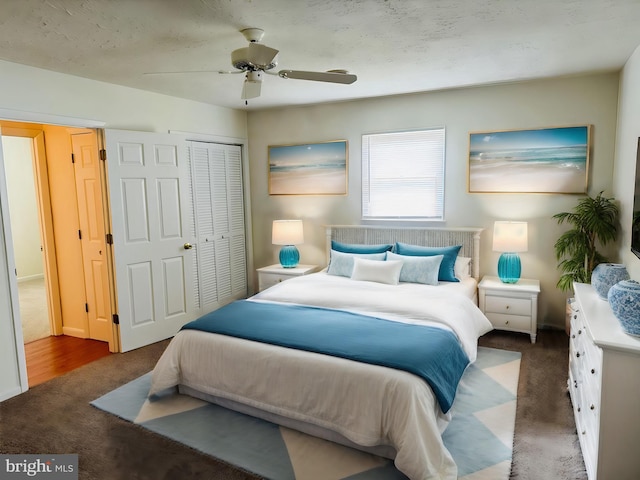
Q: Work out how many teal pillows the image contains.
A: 2